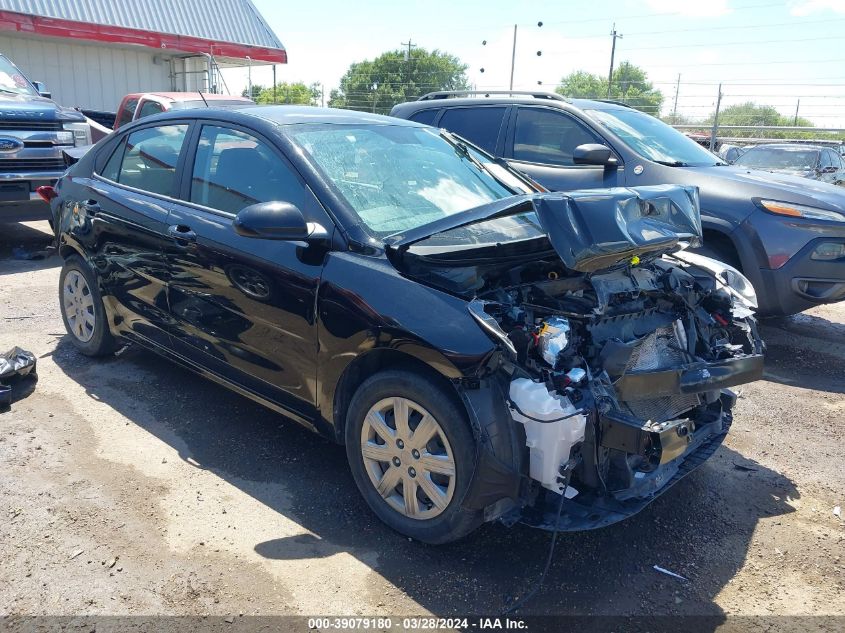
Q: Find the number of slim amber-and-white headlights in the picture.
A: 1